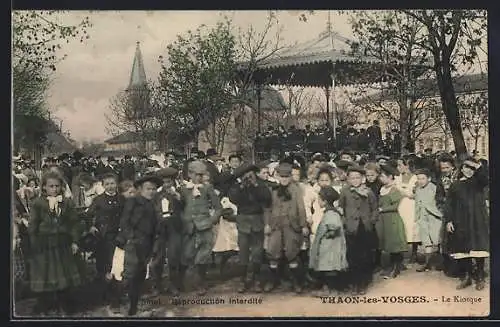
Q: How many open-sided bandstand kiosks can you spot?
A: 1